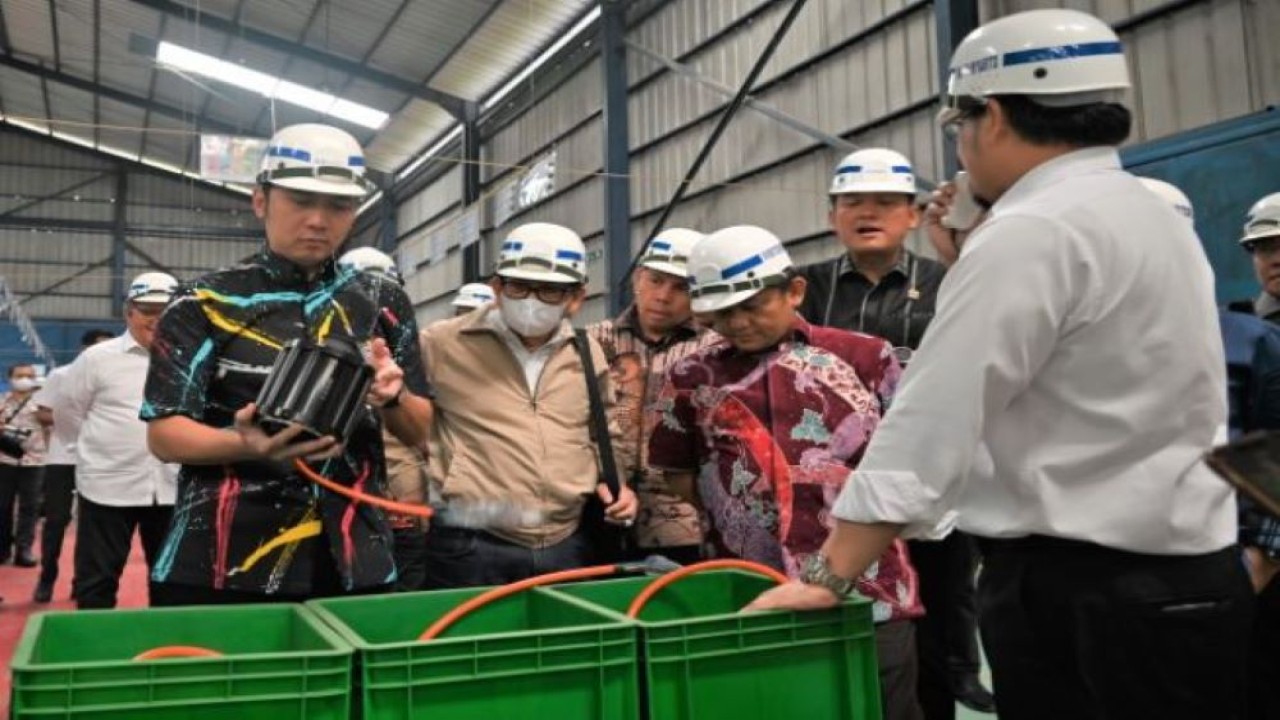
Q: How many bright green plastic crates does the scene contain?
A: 3